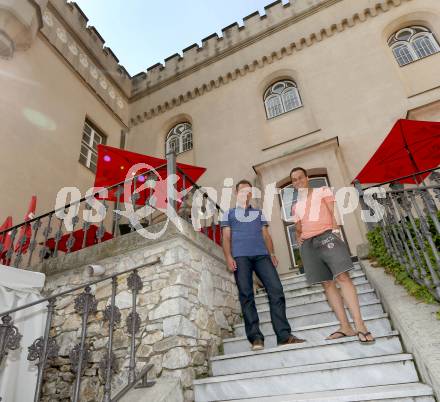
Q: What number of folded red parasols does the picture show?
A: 2